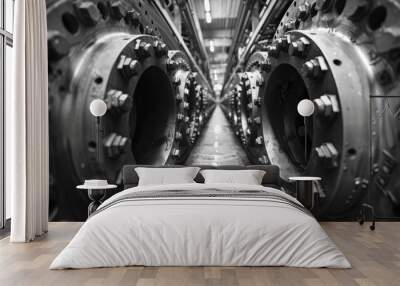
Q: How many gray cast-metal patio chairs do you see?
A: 0